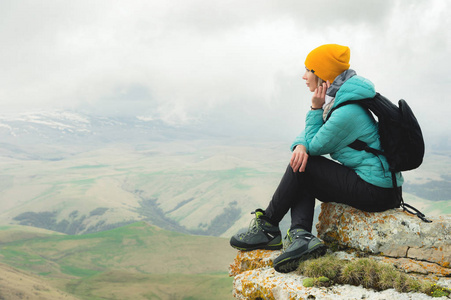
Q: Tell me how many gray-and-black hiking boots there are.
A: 2